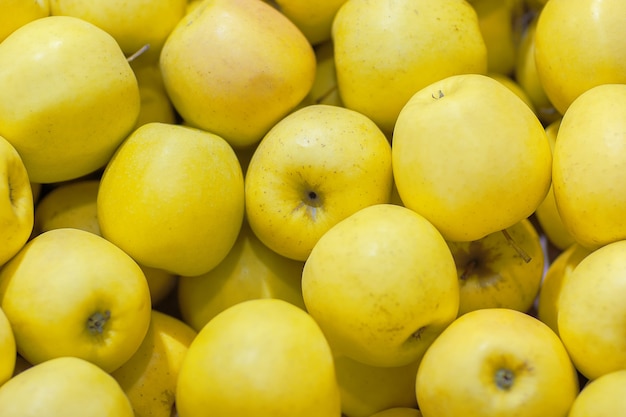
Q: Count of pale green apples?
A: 0